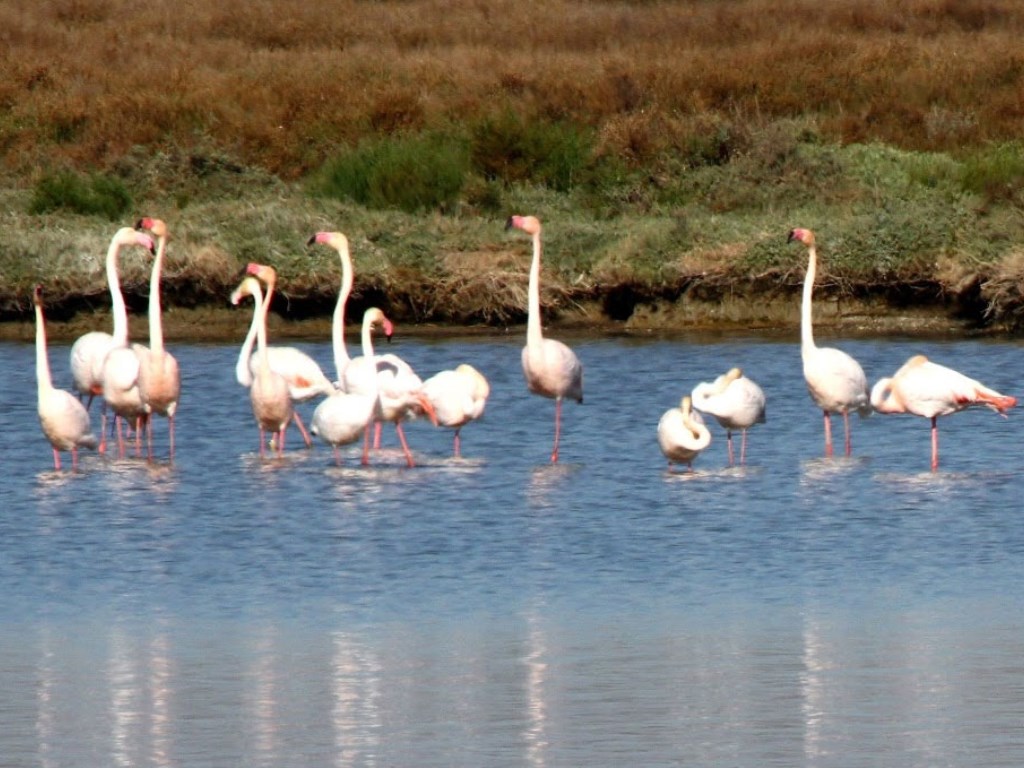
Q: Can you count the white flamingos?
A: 14